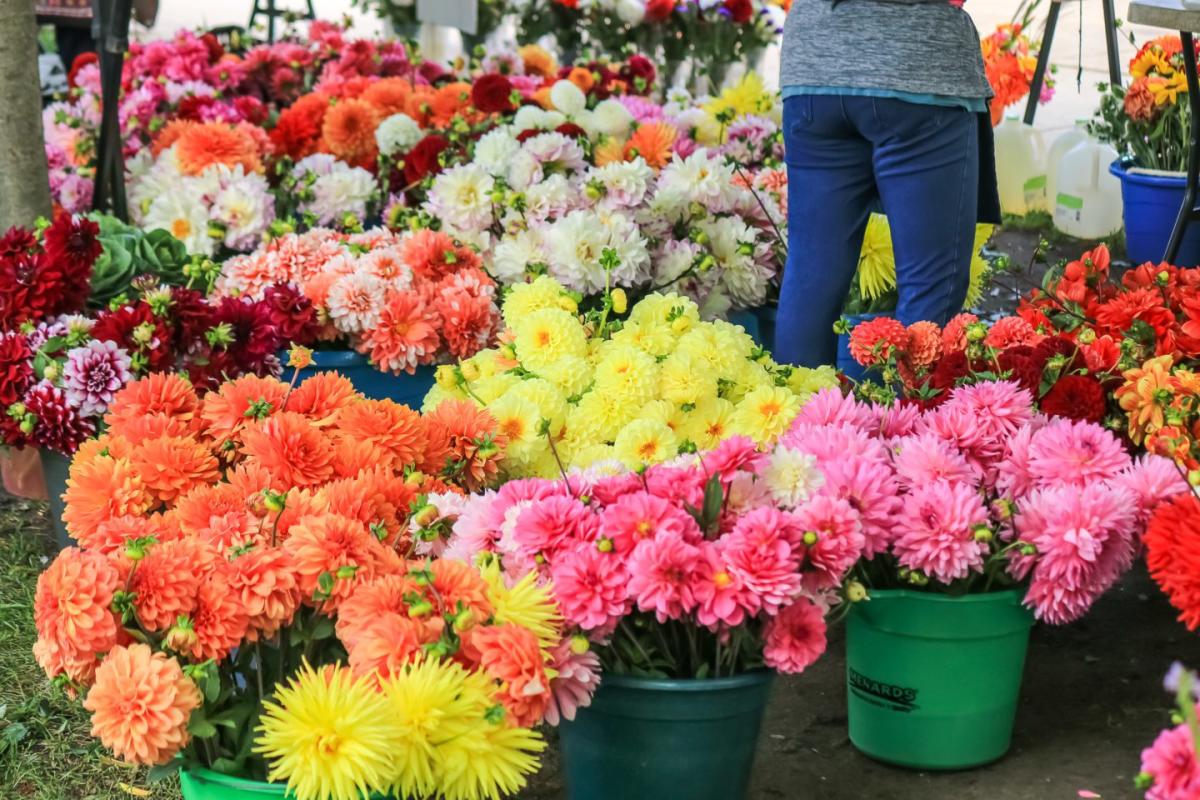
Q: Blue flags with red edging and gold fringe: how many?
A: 0